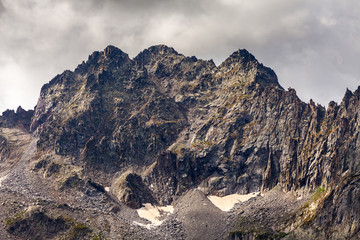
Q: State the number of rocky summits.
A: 3